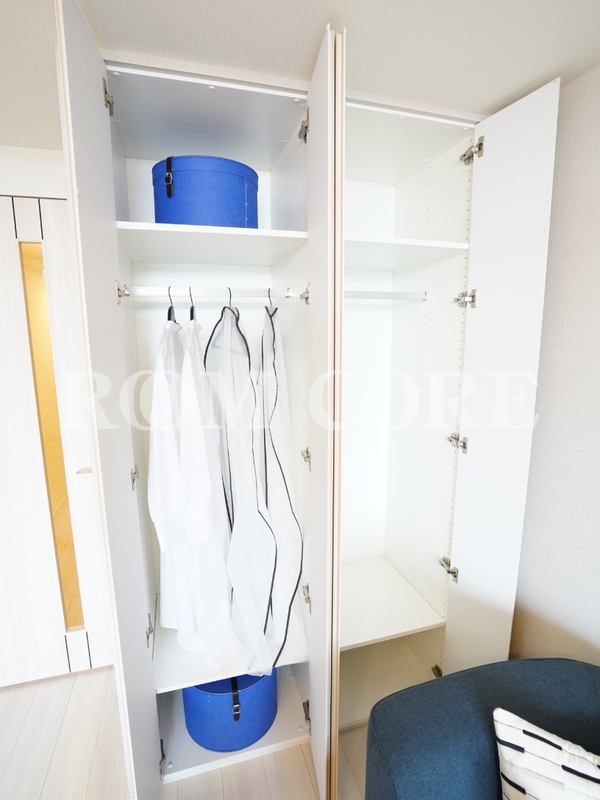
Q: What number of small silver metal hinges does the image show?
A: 15